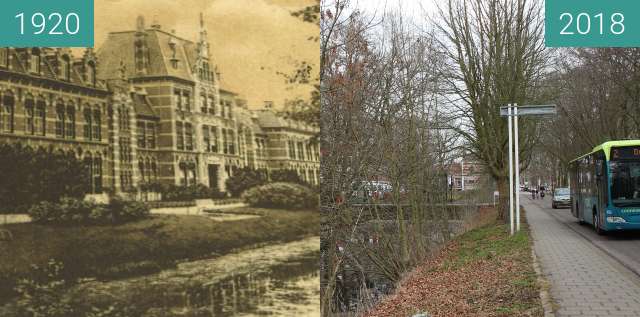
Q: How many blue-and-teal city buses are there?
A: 1